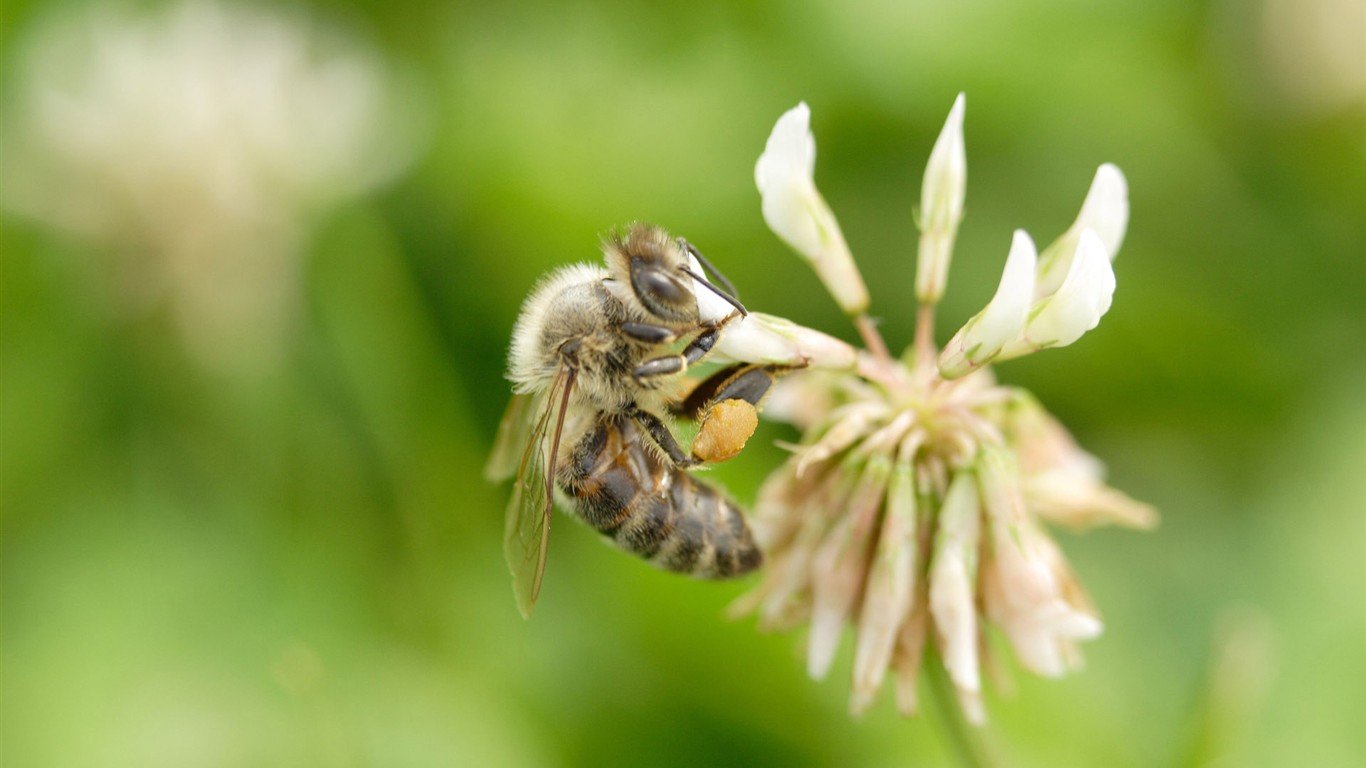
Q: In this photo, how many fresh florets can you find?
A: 6